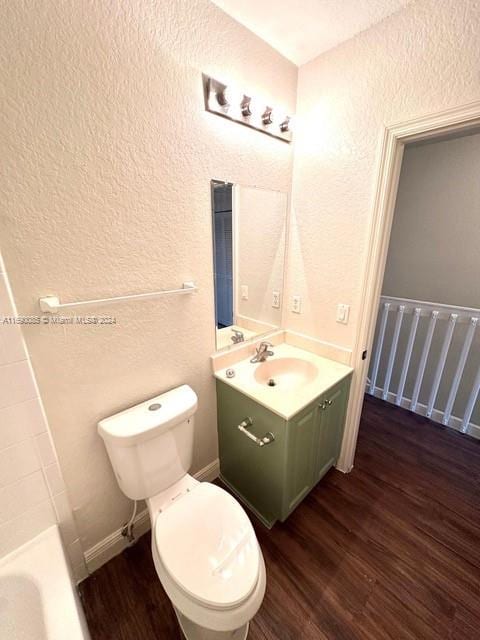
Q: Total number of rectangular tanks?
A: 1